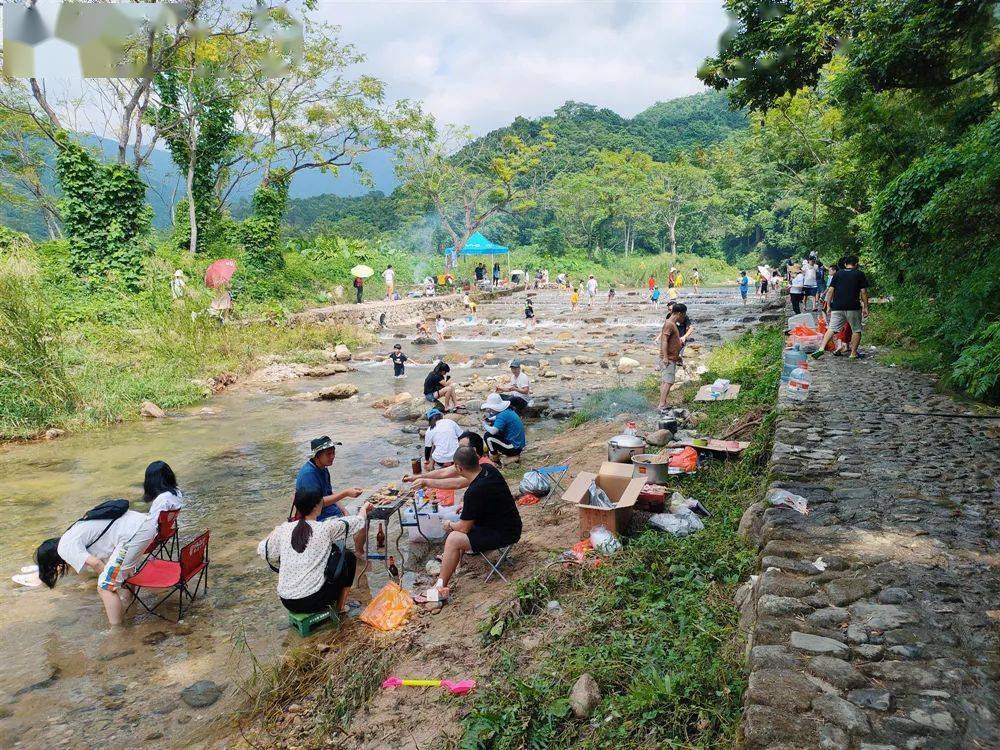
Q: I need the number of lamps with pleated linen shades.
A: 0